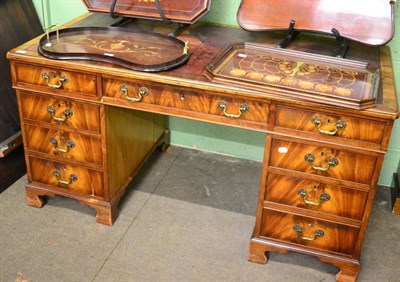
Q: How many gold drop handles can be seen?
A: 10